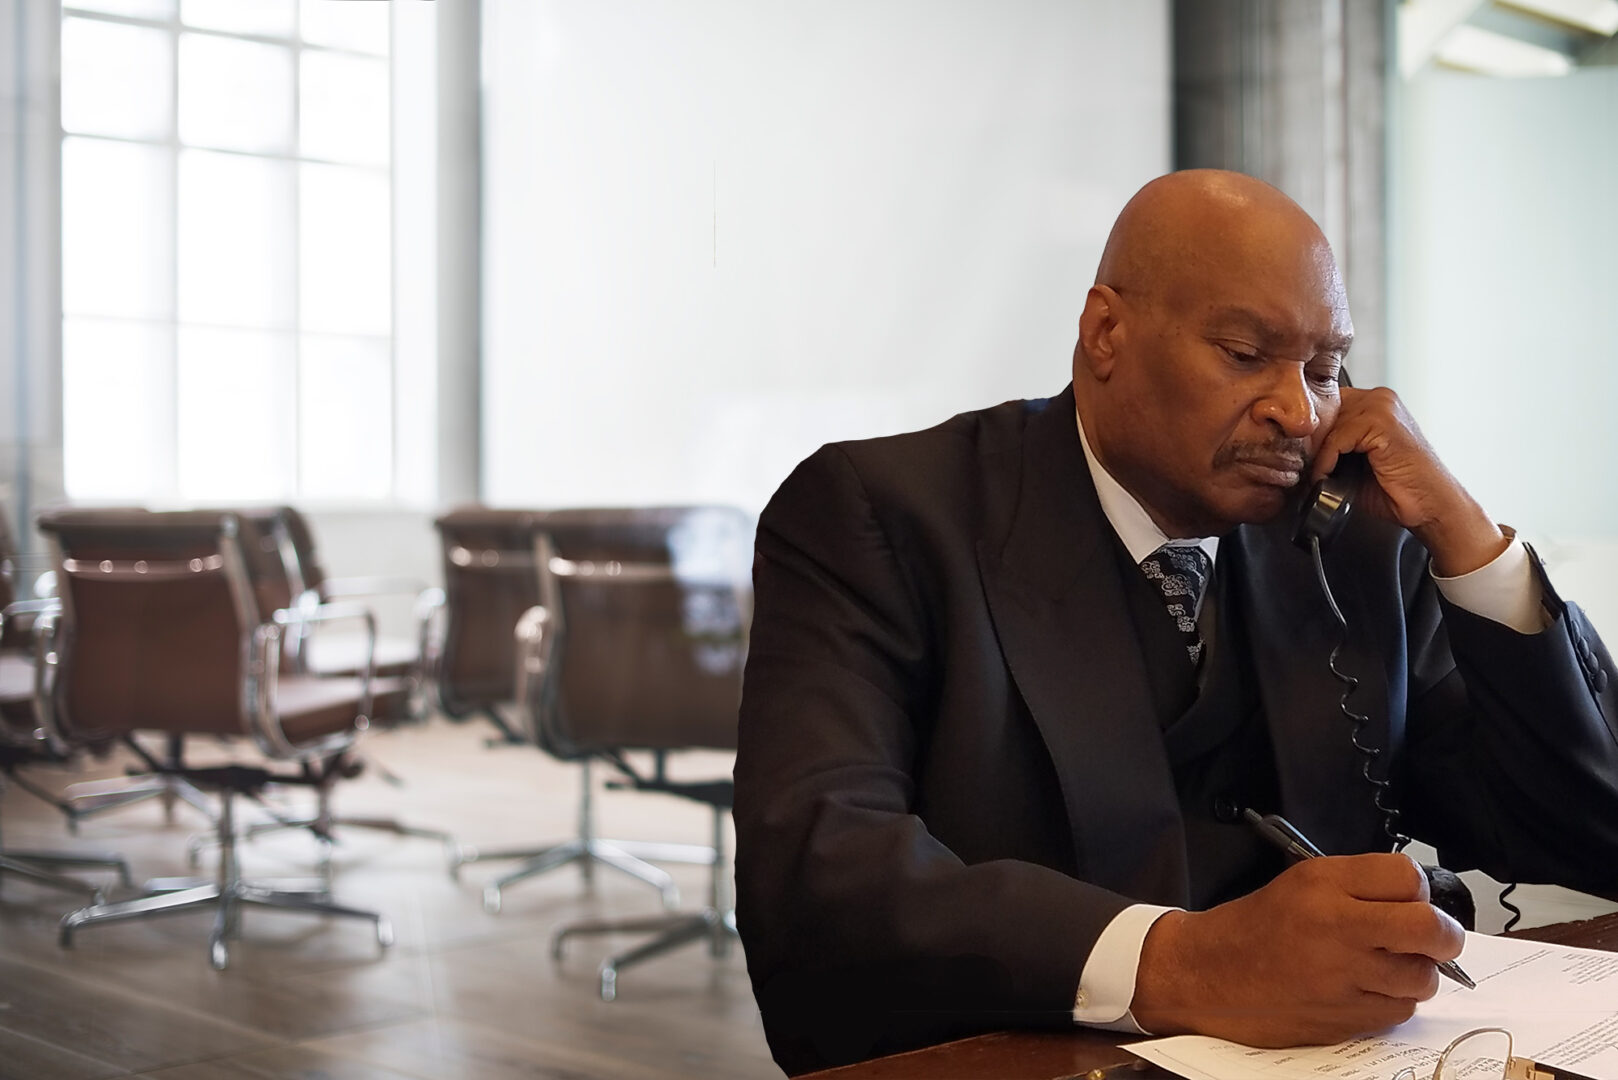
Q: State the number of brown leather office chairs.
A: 5